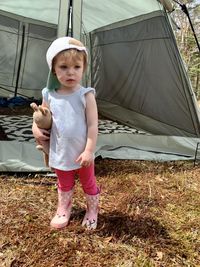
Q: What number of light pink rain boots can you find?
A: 2